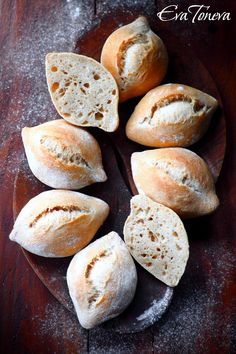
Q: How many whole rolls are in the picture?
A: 6